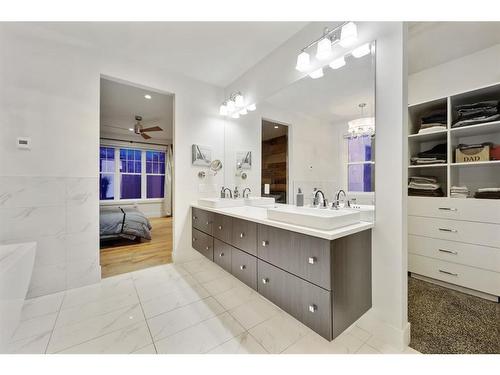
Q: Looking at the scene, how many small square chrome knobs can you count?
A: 12